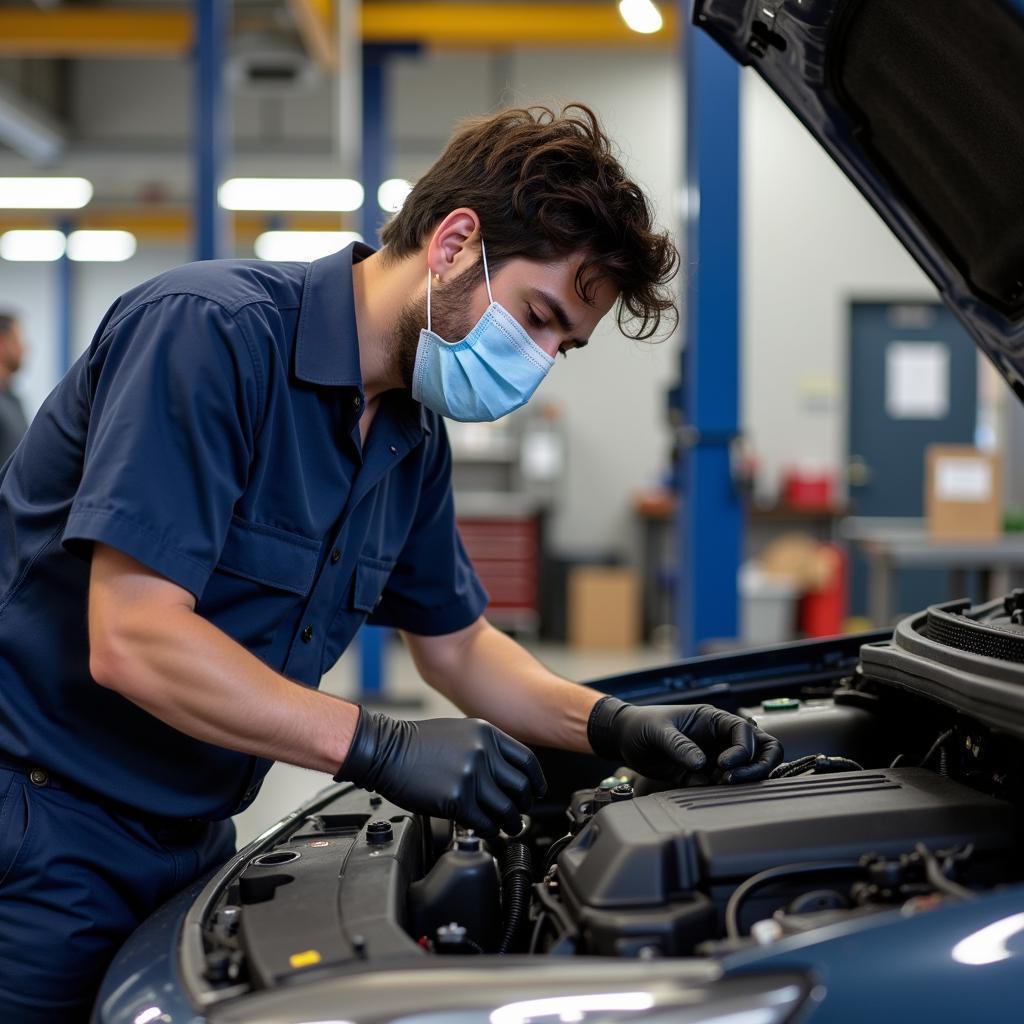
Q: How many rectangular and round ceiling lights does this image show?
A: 7